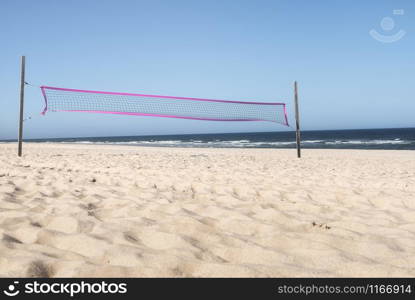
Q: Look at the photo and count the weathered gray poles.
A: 2